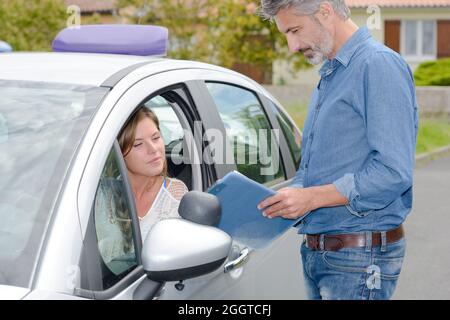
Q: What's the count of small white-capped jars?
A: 0